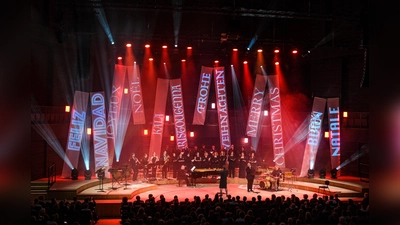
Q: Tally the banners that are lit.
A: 12